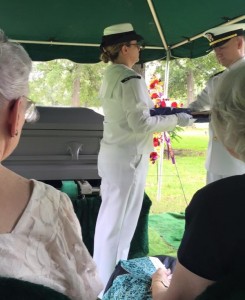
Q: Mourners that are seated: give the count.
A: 2